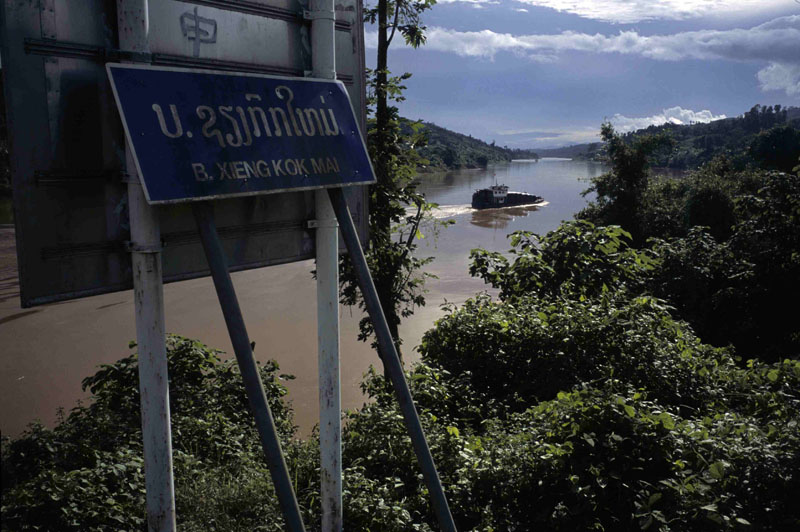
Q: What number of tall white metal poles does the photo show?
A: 2